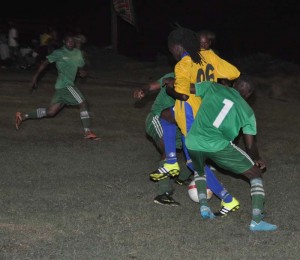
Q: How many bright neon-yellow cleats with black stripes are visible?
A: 2